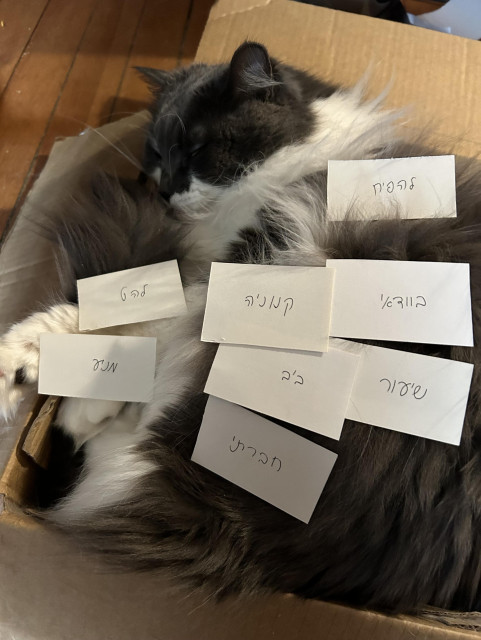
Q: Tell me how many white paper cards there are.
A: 8